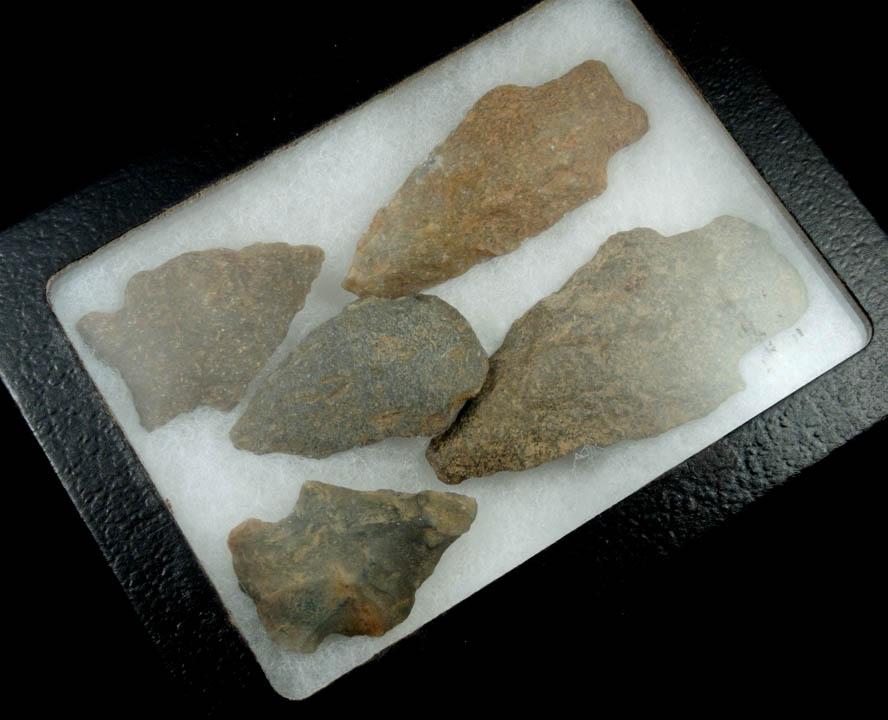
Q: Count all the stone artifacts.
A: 5